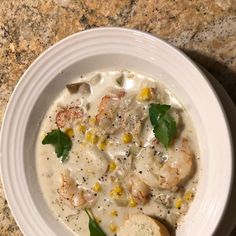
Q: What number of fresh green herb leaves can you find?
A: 3